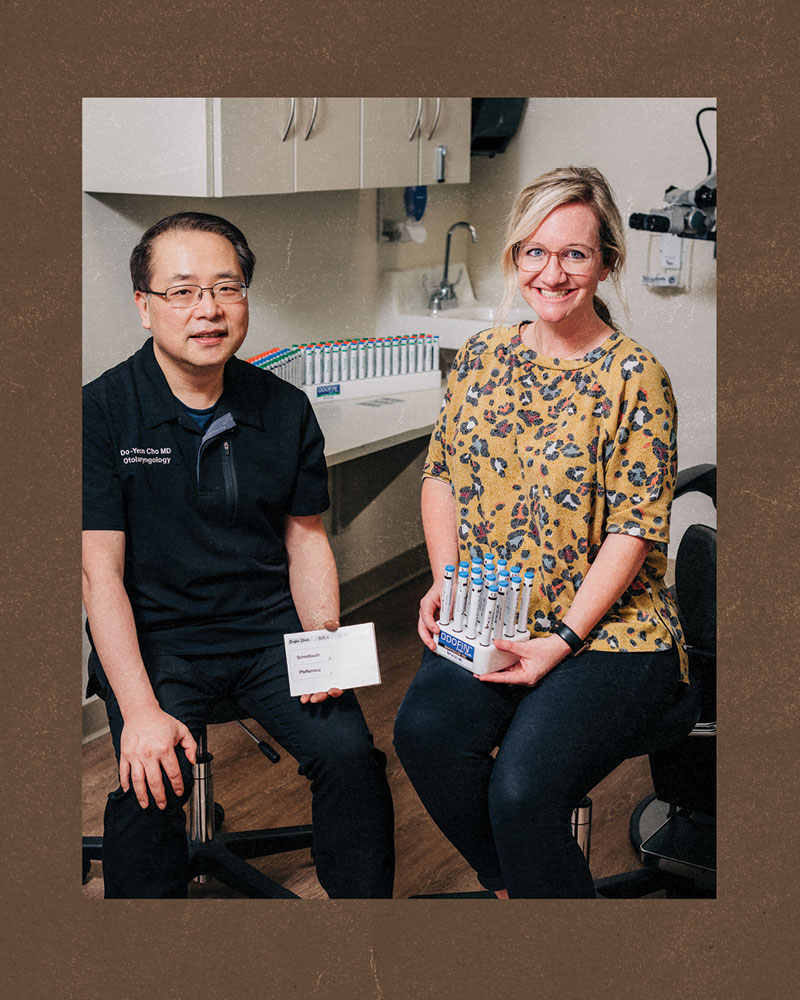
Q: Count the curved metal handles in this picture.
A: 4